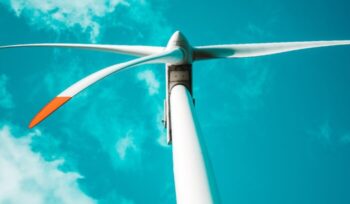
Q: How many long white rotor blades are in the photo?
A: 3